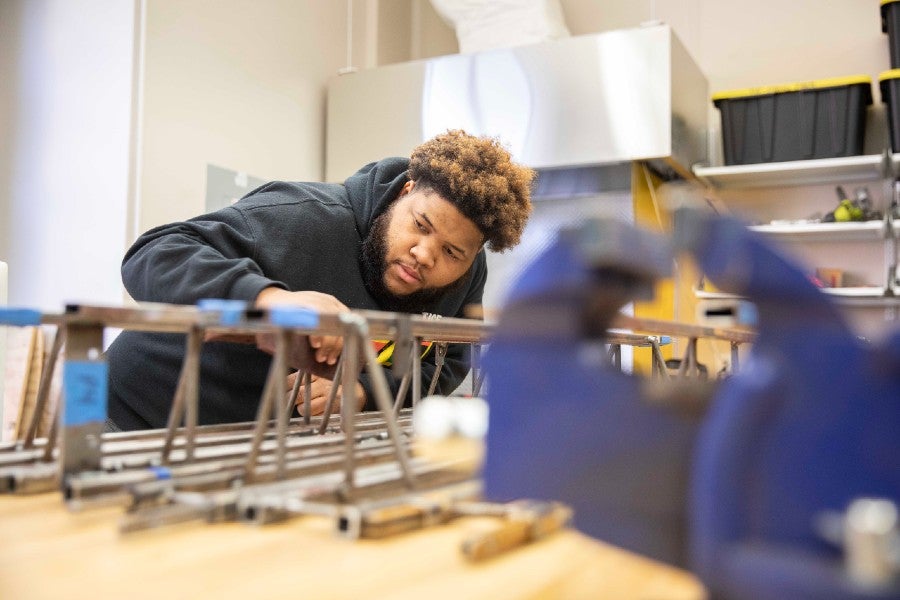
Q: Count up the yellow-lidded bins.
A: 3